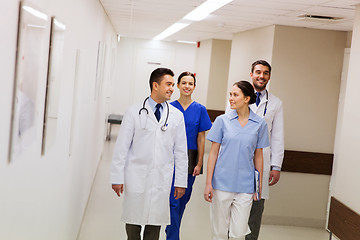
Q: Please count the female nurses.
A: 2